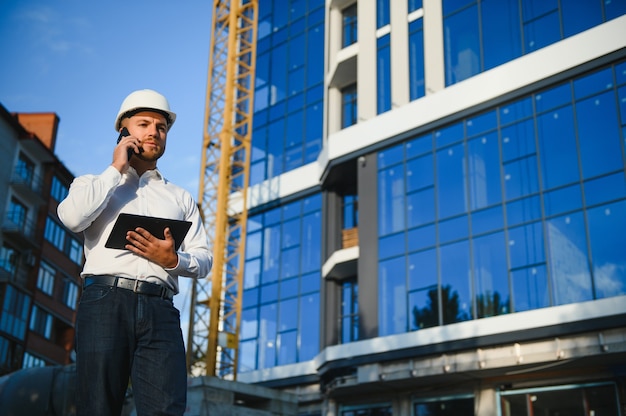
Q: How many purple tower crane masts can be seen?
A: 0